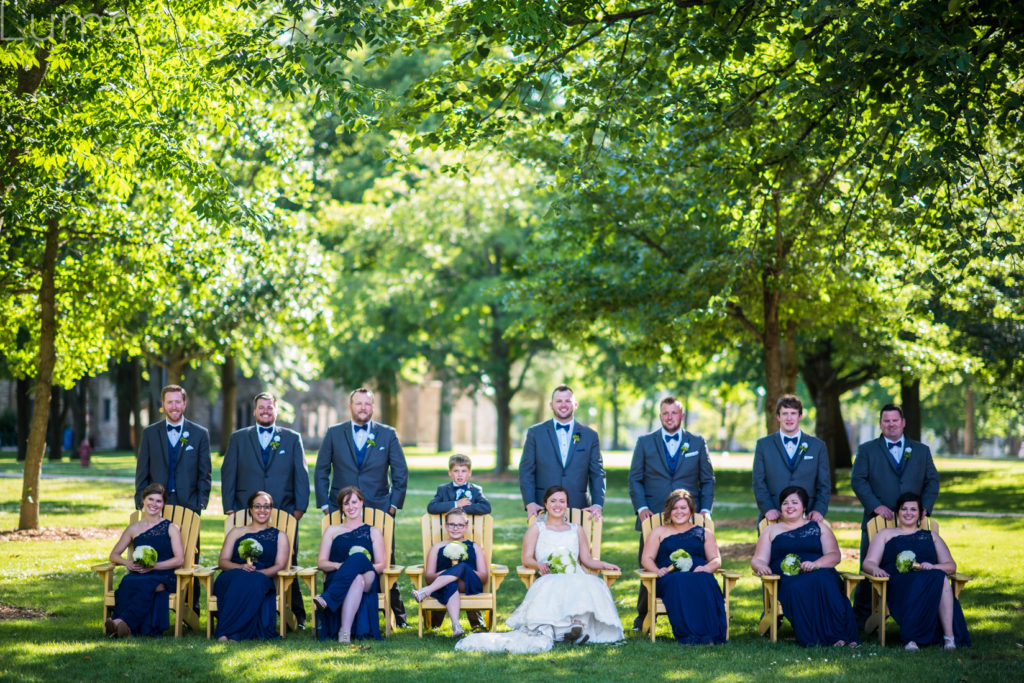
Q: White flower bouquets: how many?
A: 8